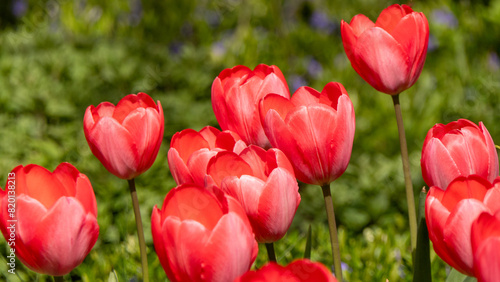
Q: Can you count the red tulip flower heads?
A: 12